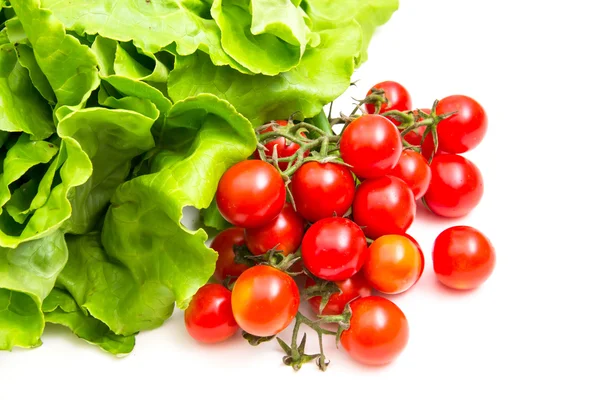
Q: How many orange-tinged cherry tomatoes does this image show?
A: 2